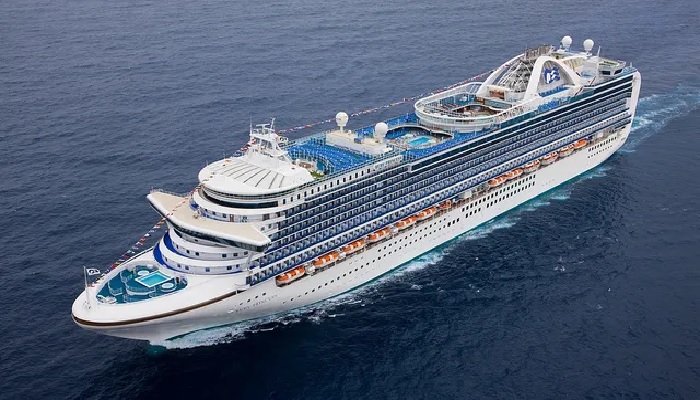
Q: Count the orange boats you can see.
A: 13